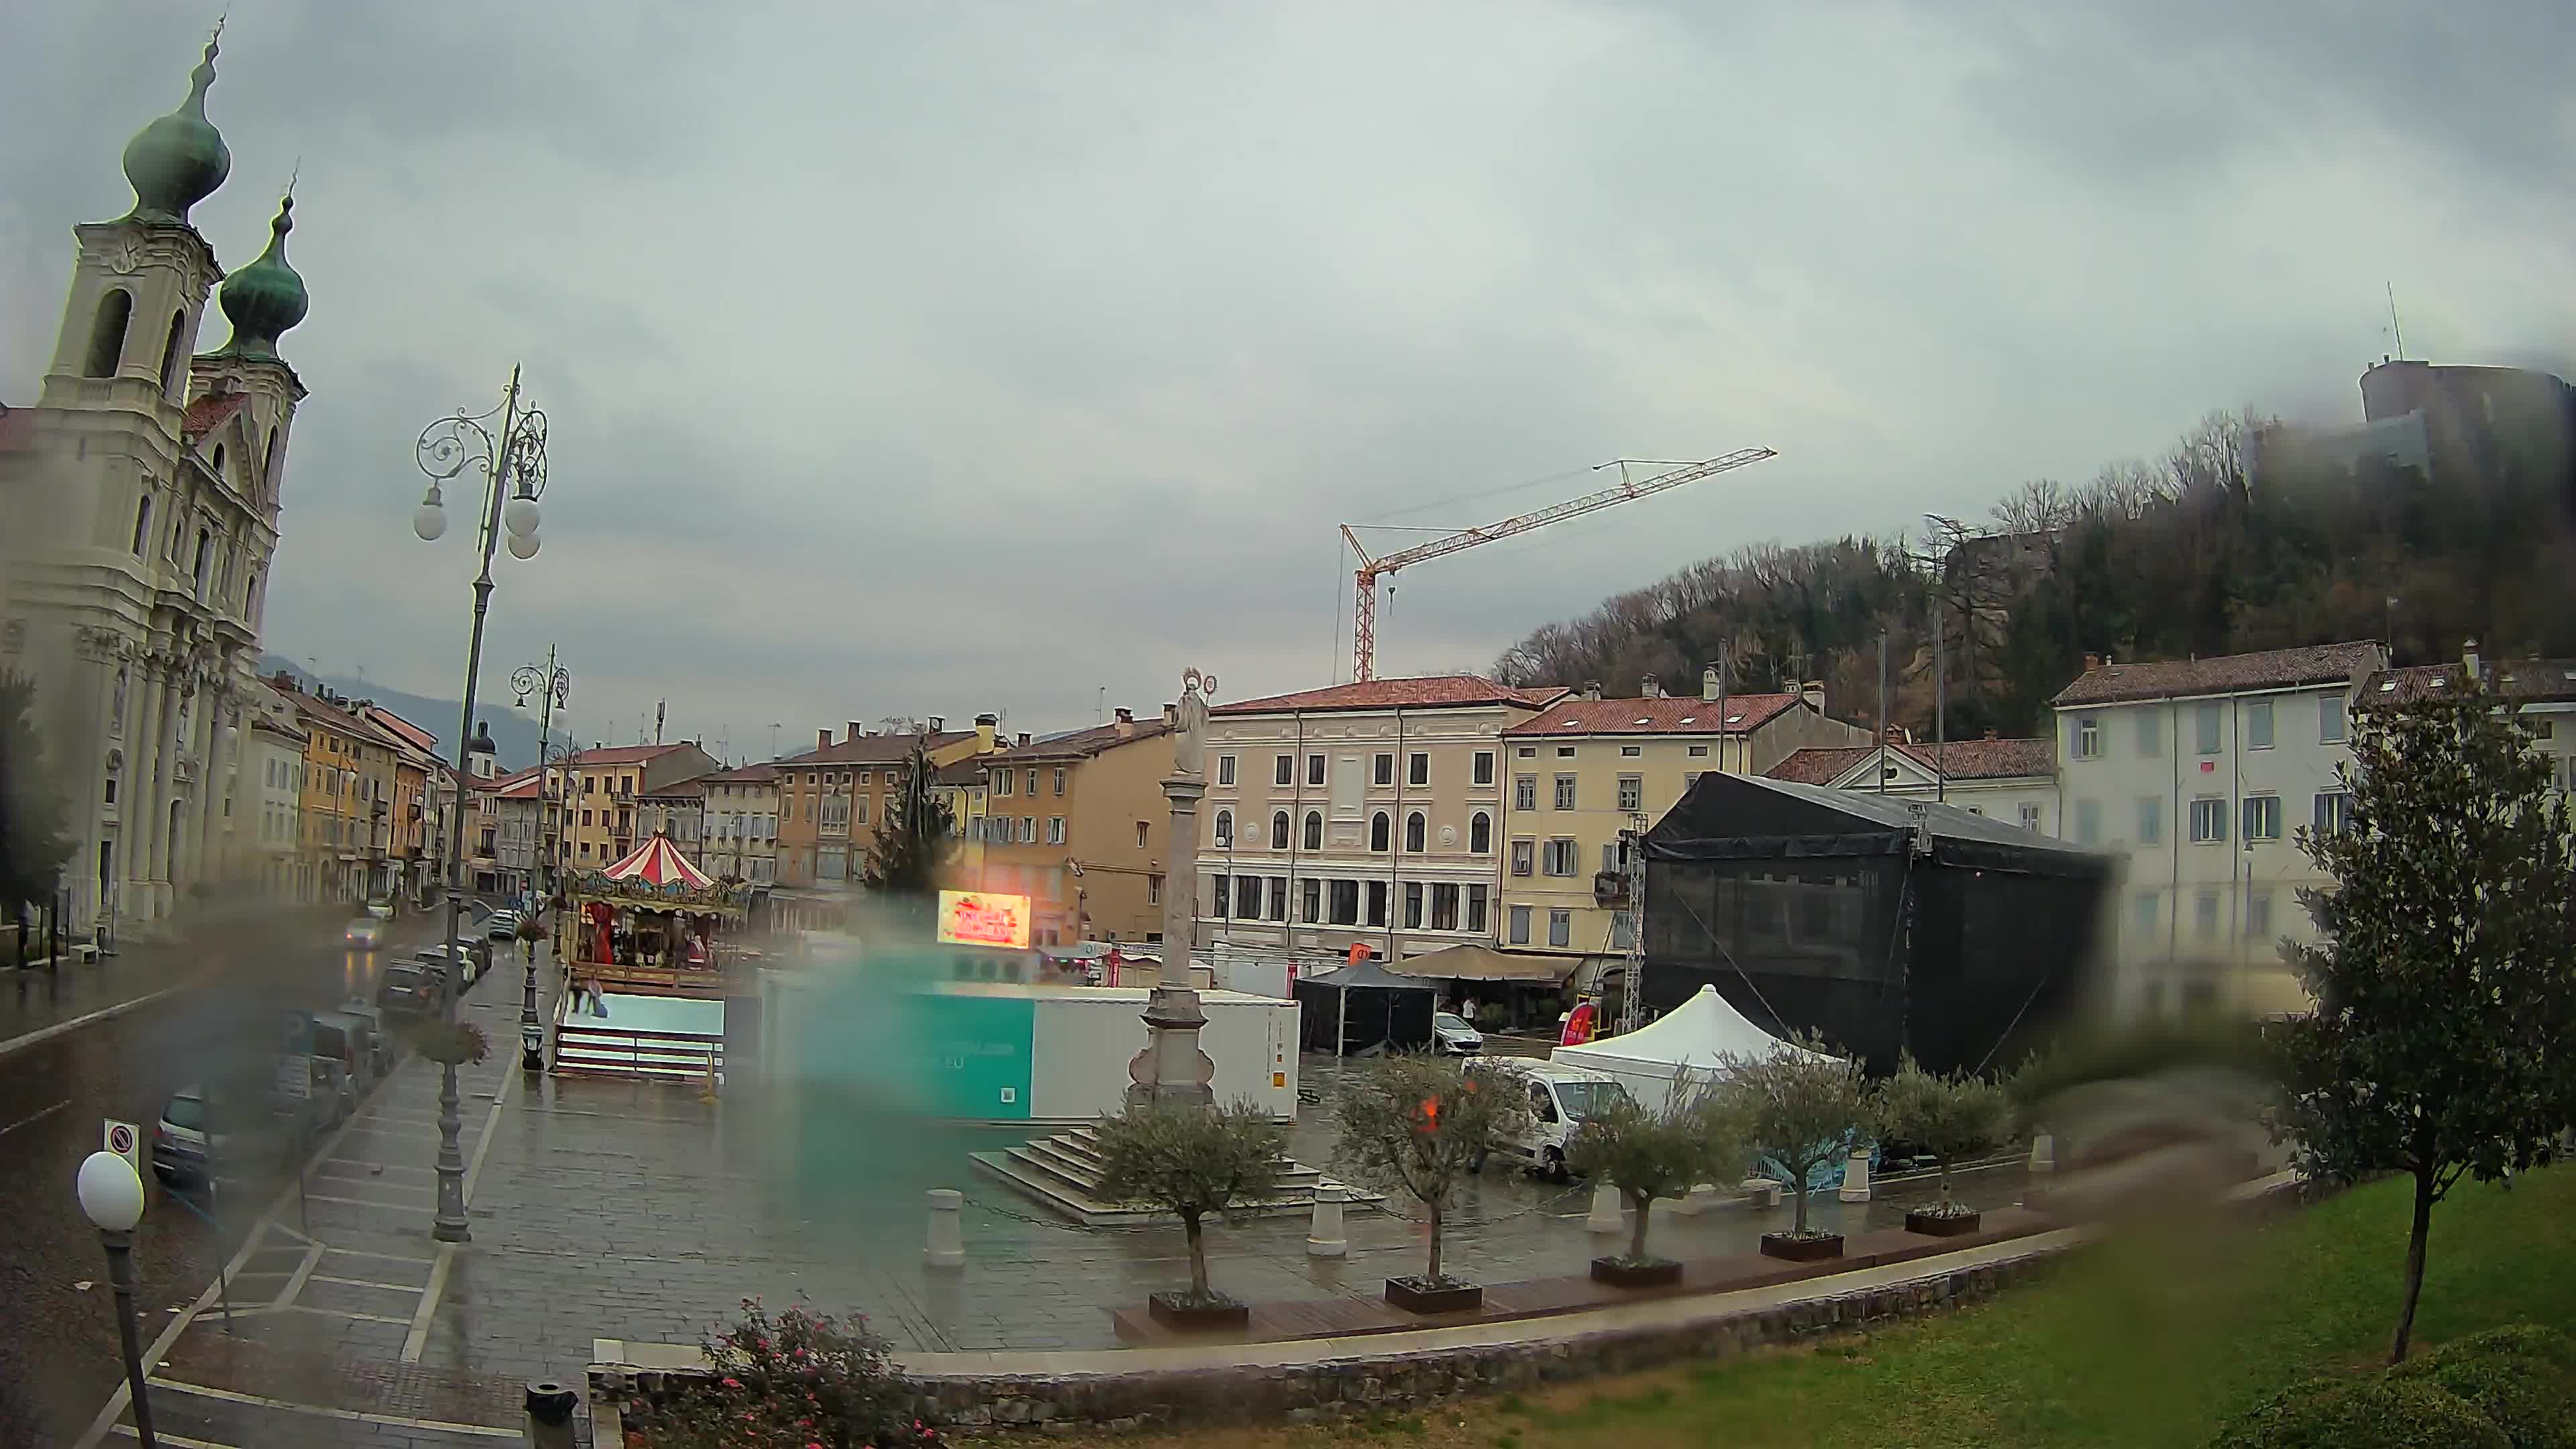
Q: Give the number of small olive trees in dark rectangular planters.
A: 5